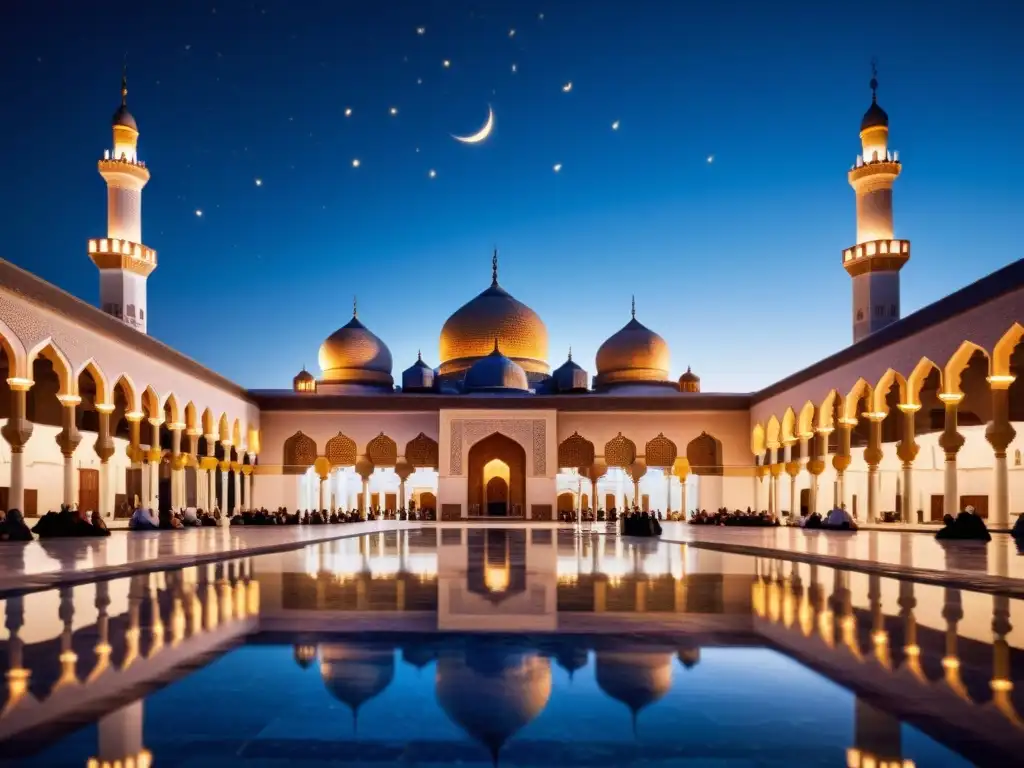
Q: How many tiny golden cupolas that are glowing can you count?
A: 2